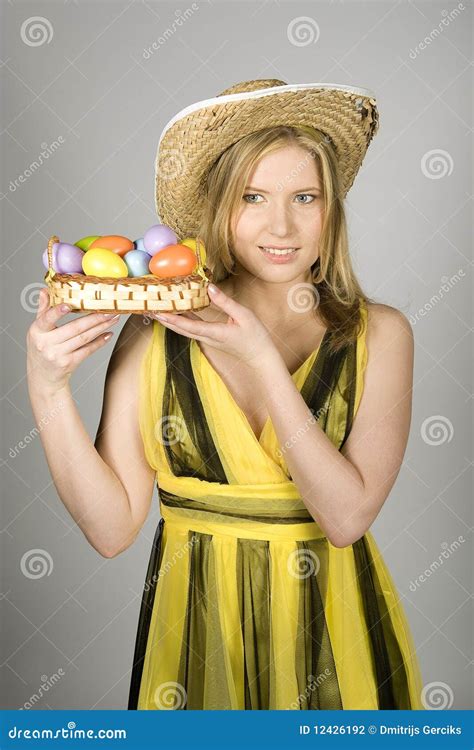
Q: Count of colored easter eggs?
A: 9